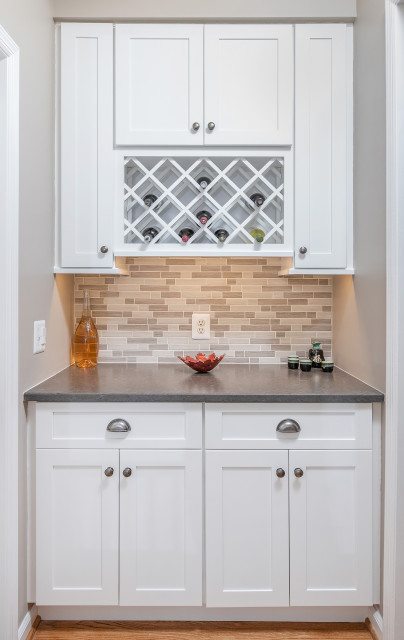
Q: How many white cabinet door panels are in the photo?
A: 8